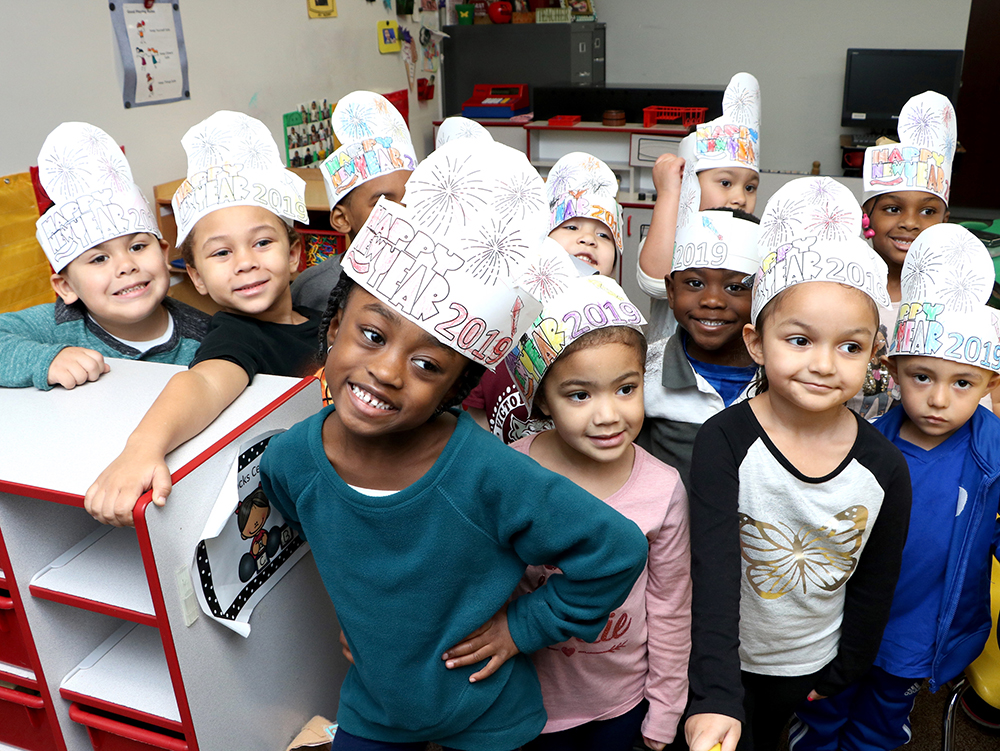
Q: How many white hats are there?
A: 12